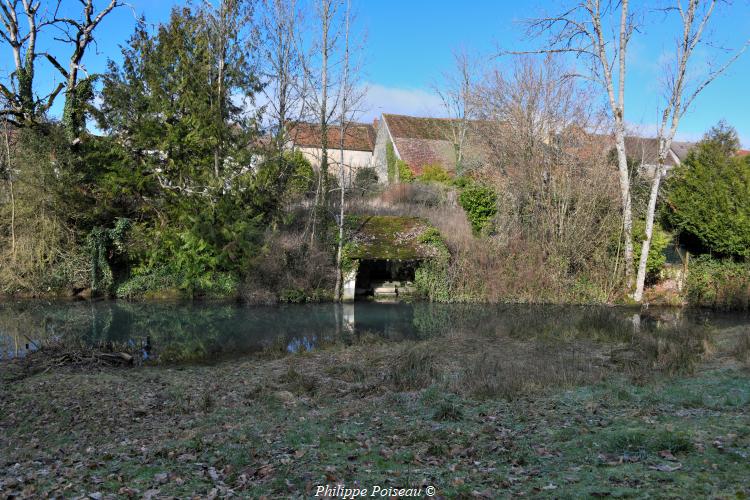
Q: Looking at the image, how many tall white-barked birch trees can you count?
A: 2